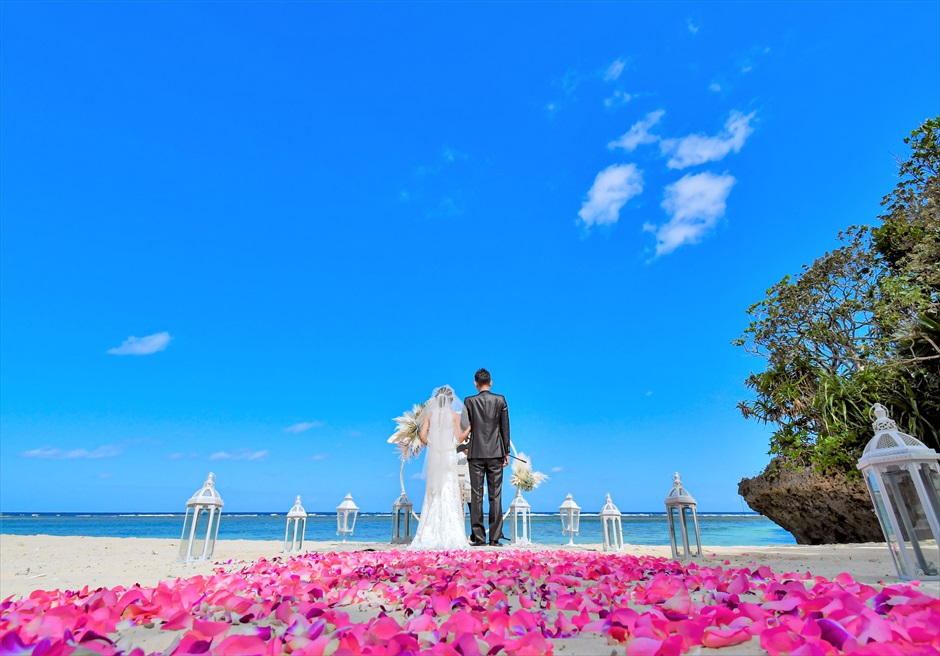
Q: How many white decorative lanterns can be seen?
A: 9